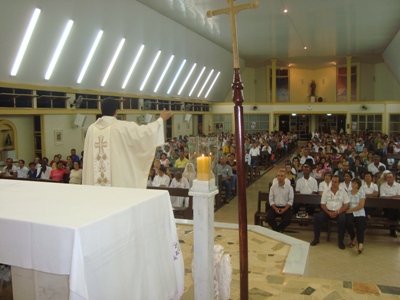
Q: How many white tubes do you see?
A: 12